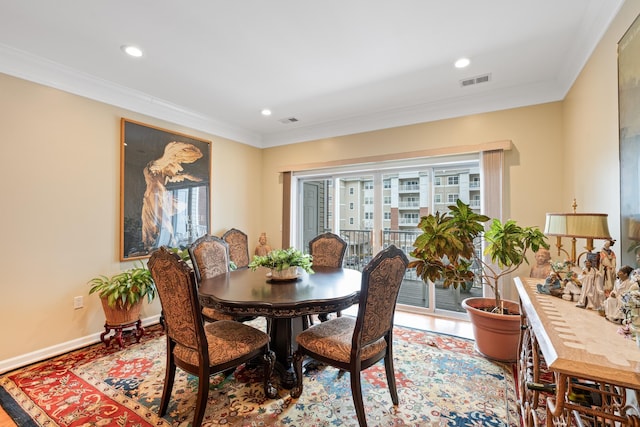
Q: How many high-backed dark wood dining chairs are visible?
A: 5